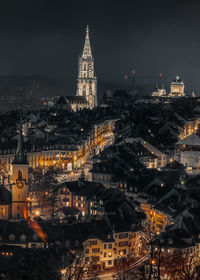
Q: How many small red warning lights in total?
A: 3